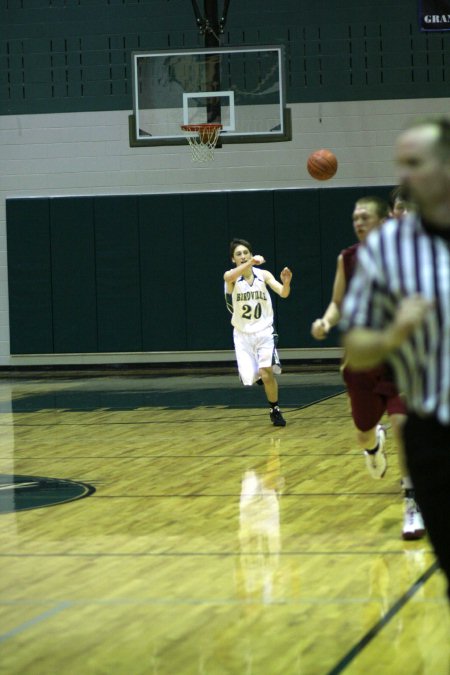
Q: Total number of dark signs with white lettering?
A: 1